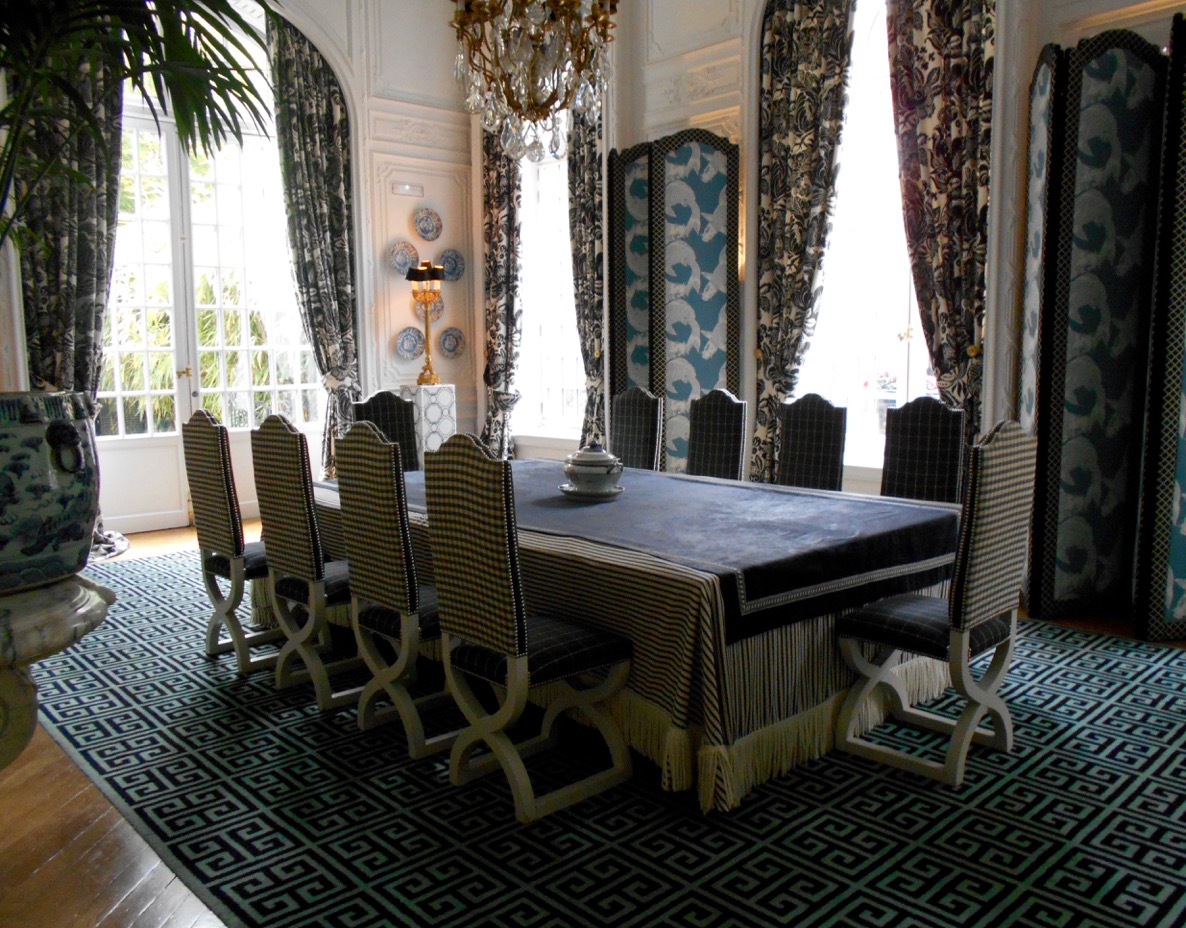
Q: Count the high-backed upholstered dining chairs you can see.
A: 10